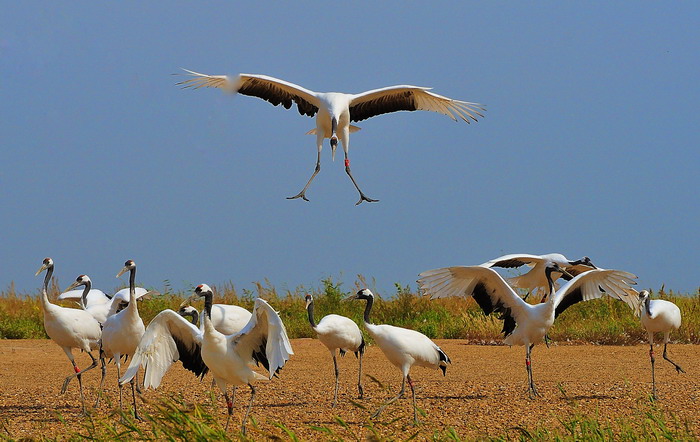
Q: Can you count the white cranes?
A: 11